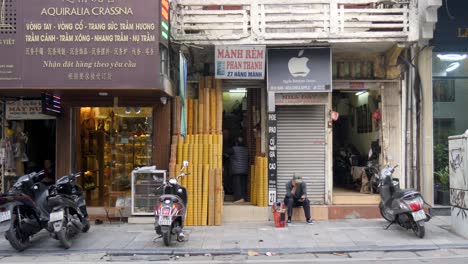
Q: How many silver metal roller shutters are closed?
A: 1